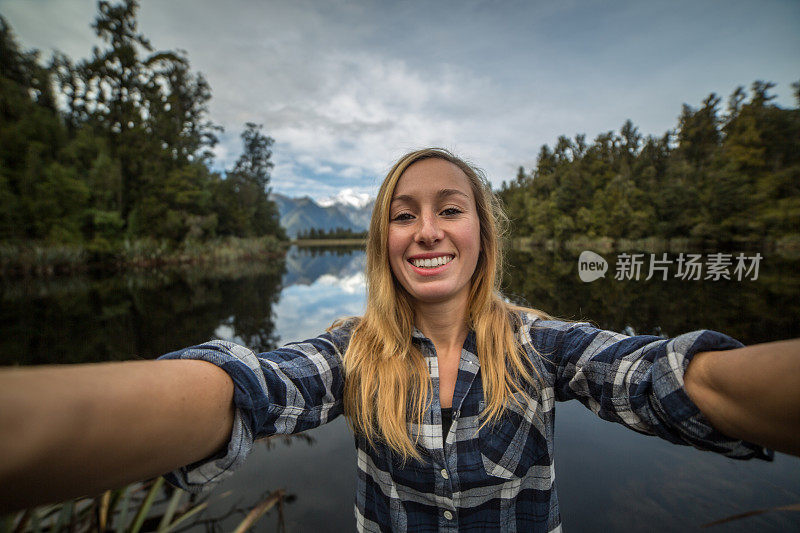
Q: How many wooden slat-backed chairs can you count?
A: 0